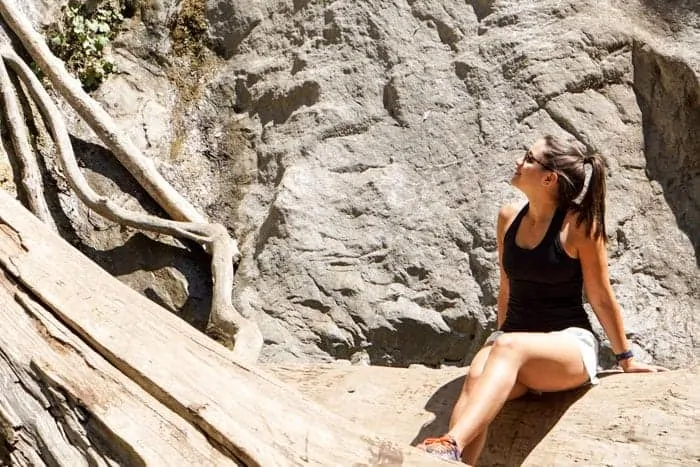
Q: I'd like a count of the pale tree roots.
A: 3